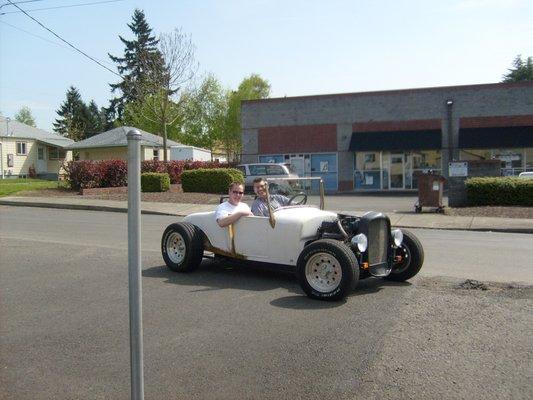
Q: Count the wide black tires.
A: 3